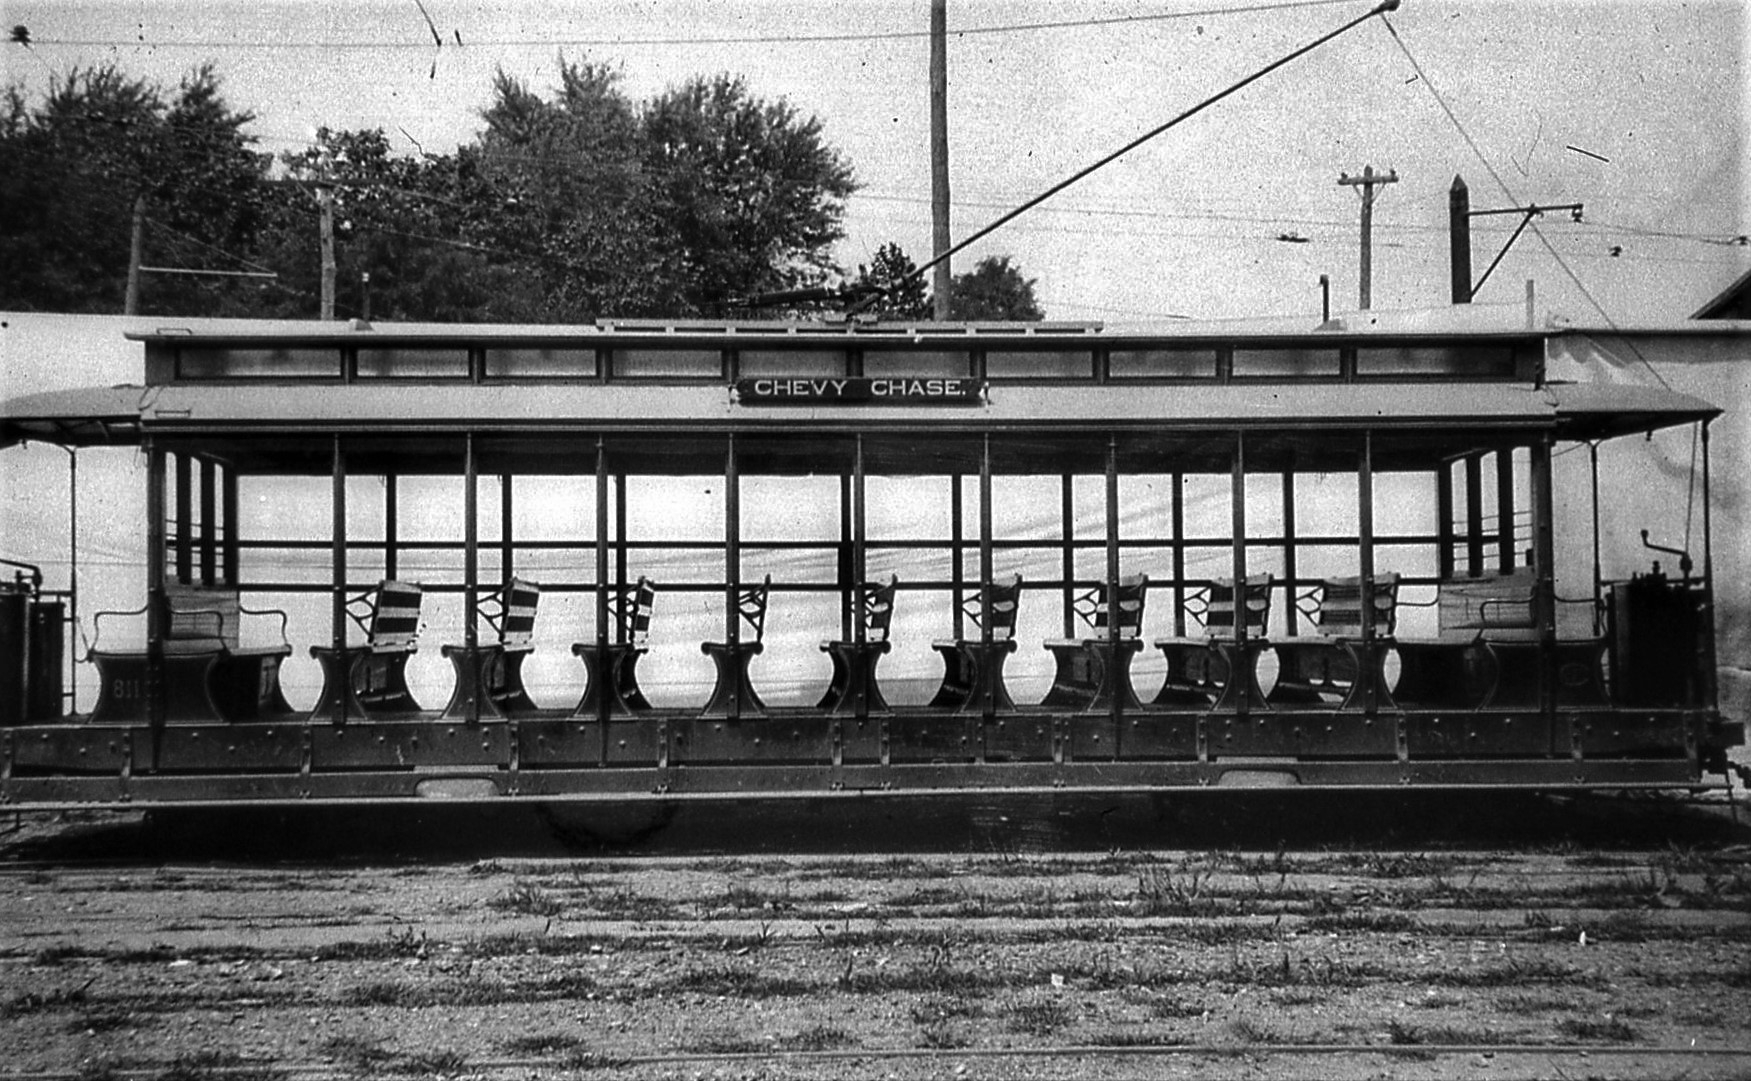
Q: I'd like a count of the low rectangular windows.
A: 10